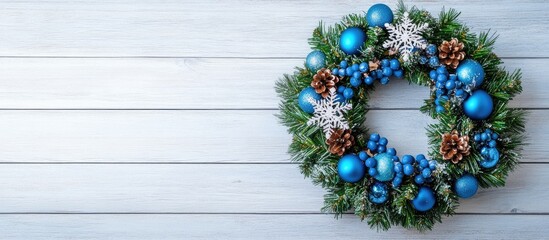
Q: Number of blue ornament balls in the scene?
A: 12